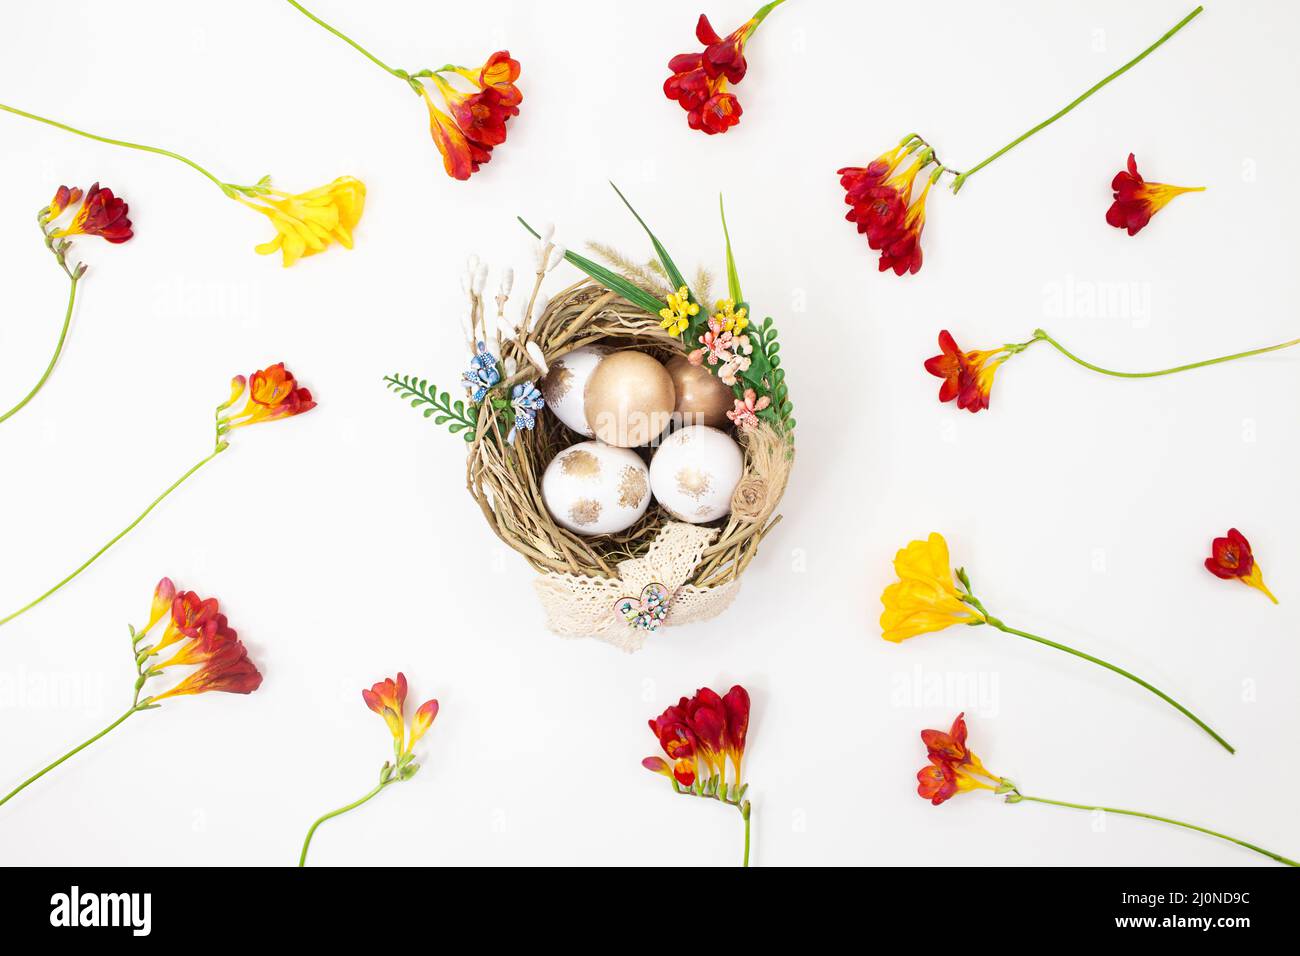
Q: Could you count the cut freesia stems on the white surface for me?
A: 12